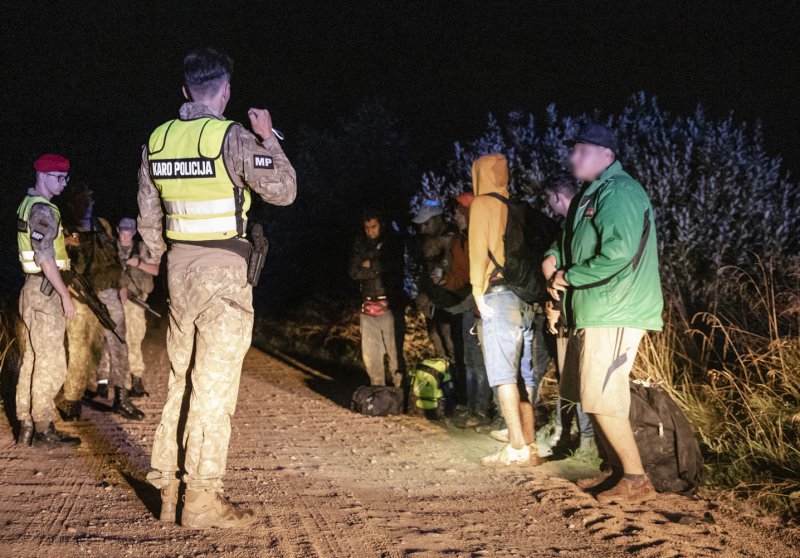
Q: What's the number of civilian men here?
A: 6